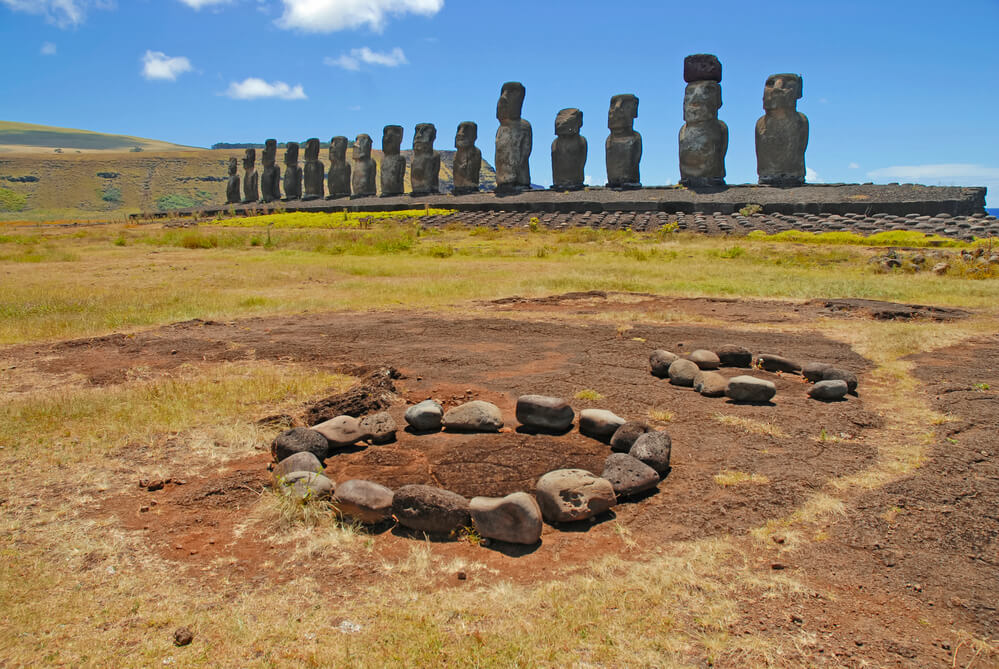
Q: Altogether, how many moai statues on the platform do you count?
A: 15